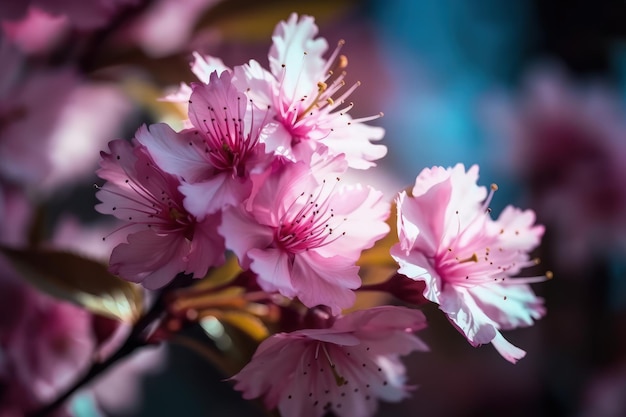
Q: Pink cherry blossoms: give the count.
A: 6